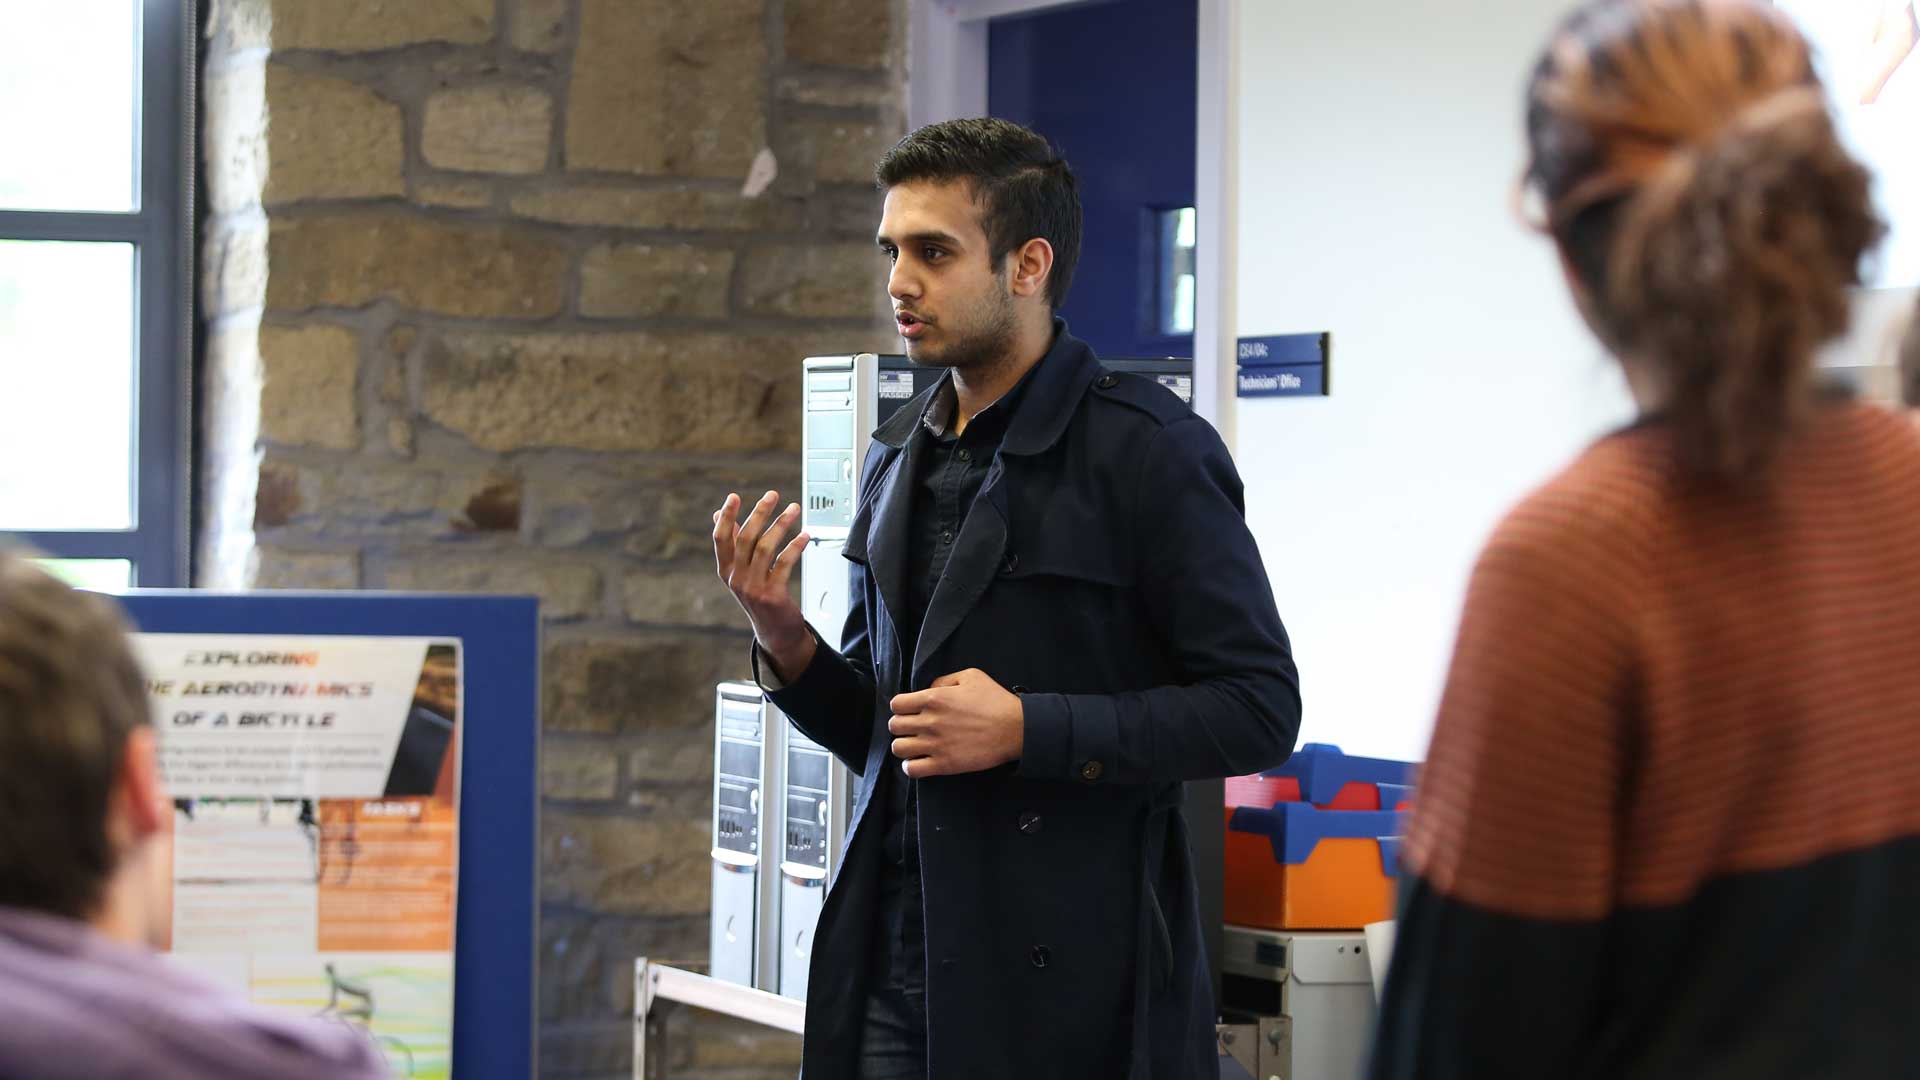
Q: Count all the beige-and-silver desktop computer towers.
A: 3